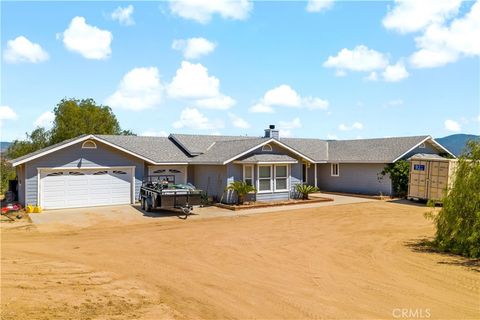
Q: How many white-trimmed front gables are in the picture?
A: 3